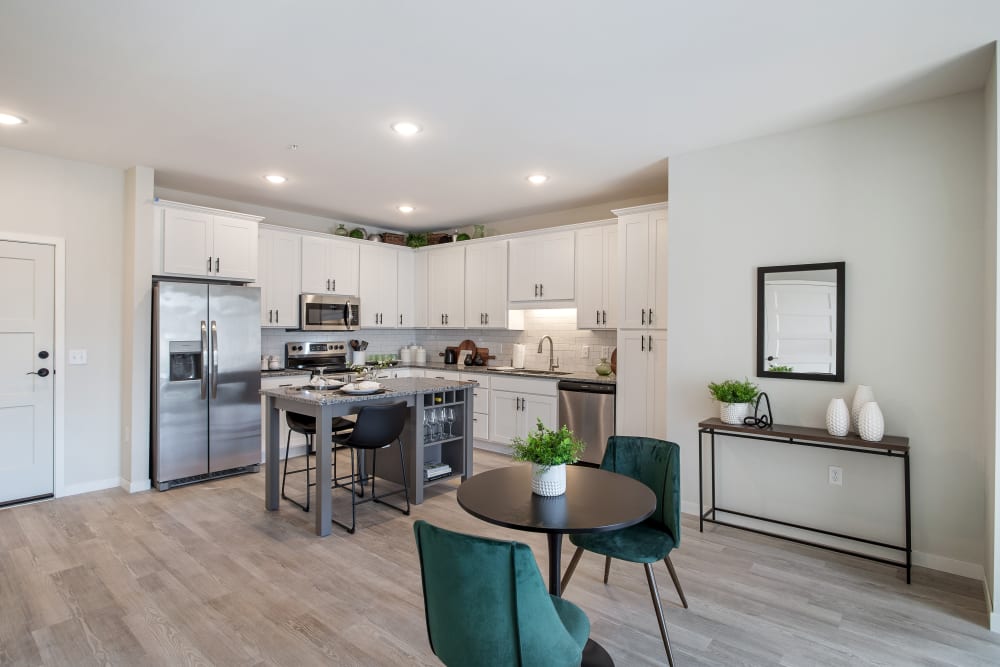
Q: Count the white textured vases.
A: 3